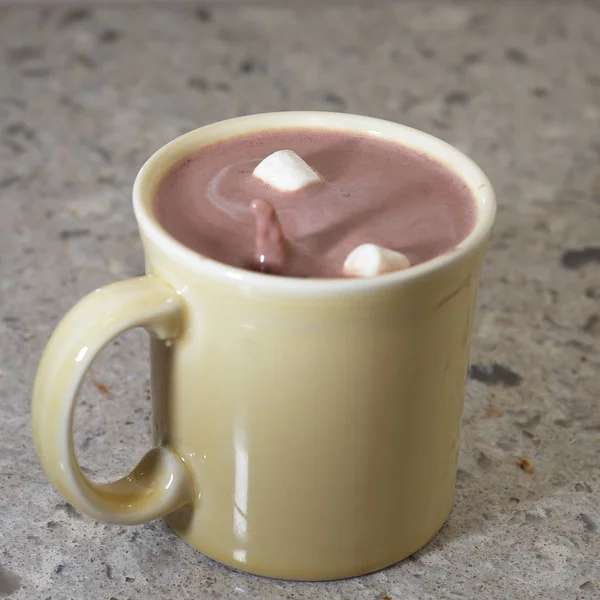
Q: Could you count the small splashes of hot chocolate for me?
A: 1